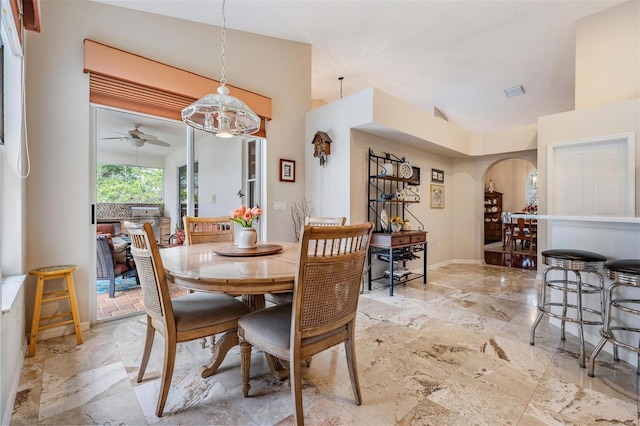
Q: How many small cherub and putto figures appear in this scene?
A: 0